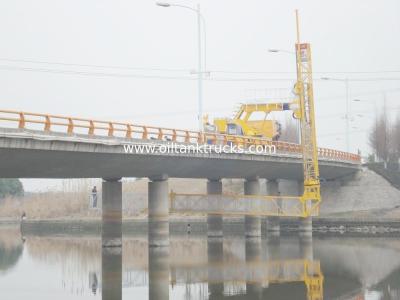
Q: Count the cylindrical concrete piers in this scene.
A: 6